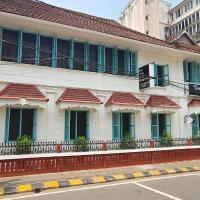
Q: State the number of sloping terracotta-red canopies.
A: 5